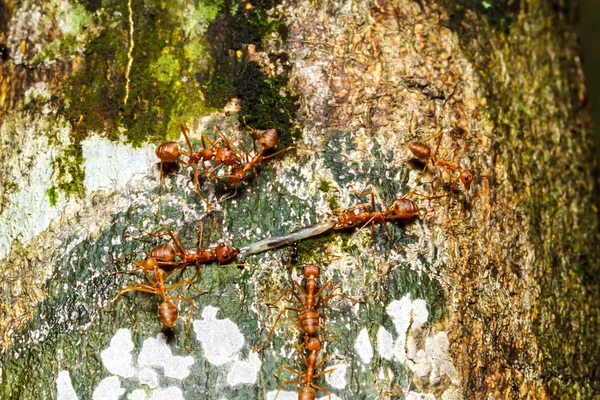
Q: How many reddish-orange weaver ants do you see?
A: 8